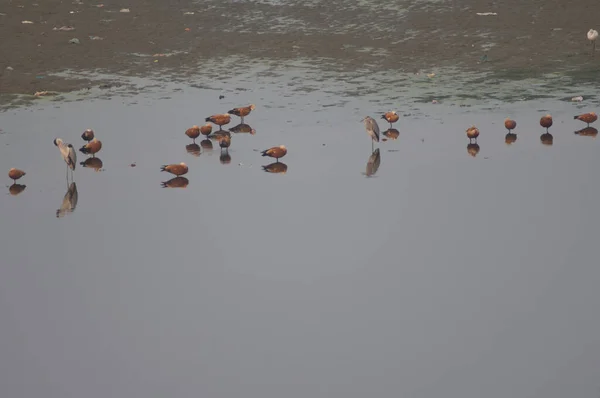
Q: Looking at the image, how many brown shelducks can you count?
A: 15